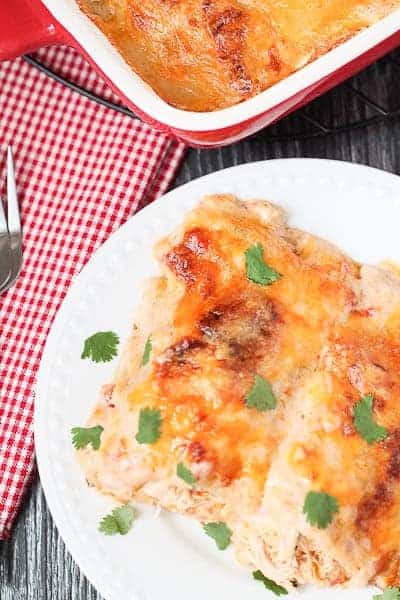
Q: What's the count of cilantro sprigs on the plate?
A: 13